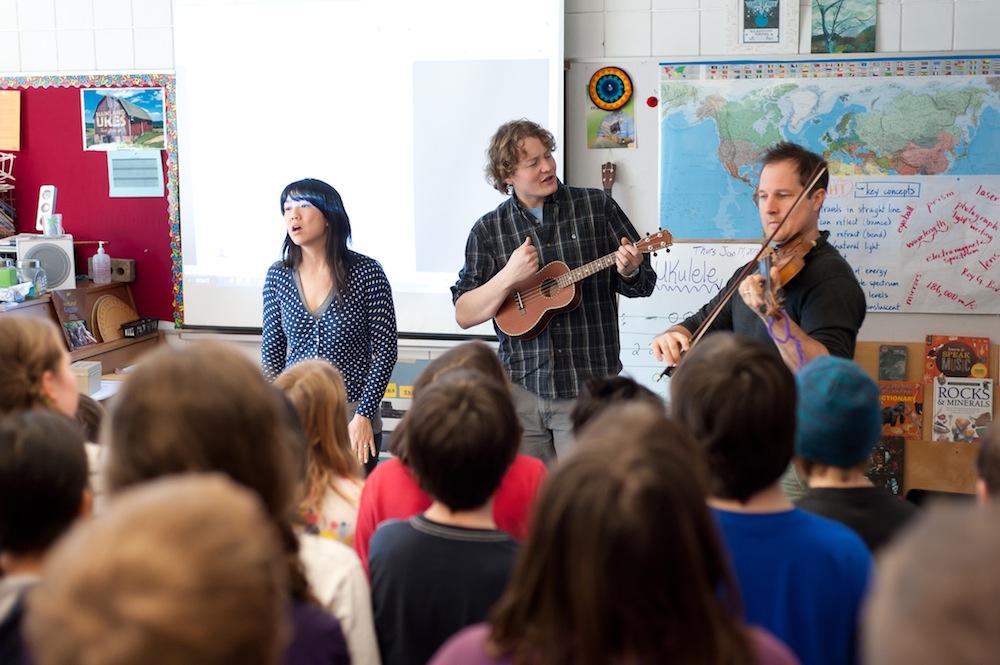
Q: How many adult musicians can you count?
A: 3